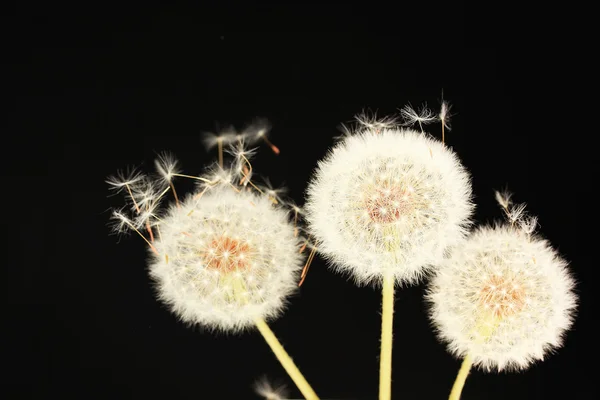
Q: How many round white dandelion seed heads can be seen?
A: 3